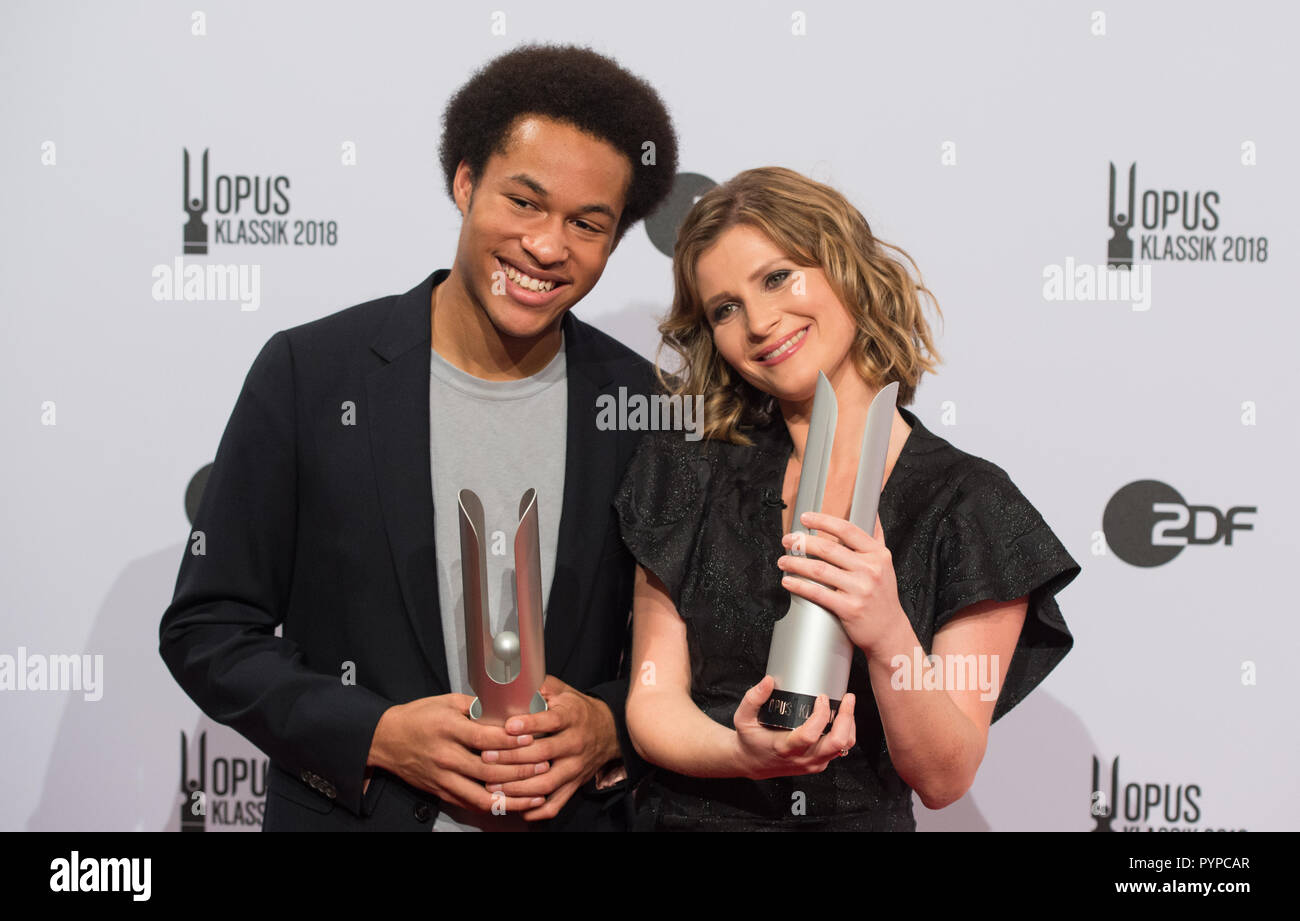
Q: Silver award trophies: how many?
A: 2